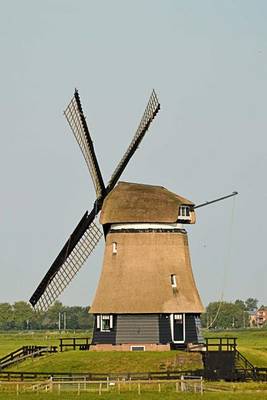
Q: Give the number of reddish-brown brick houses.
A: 1